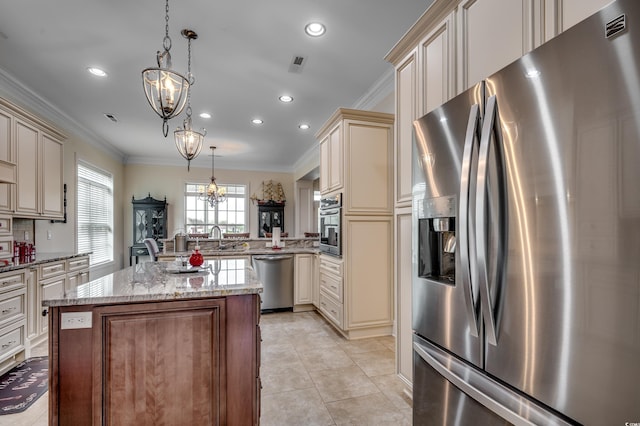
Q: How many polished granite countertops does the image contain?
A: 3